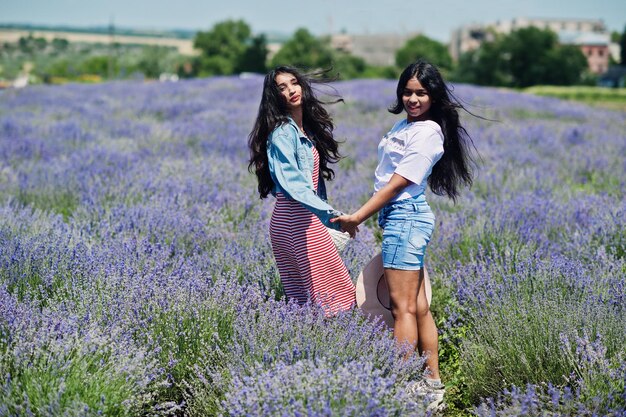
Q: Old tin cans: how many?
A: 0